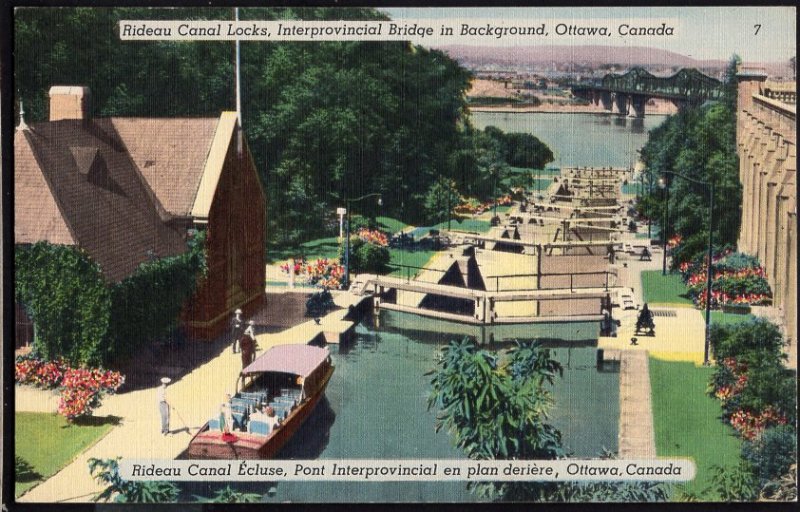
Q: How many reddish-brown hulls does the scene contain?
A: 1